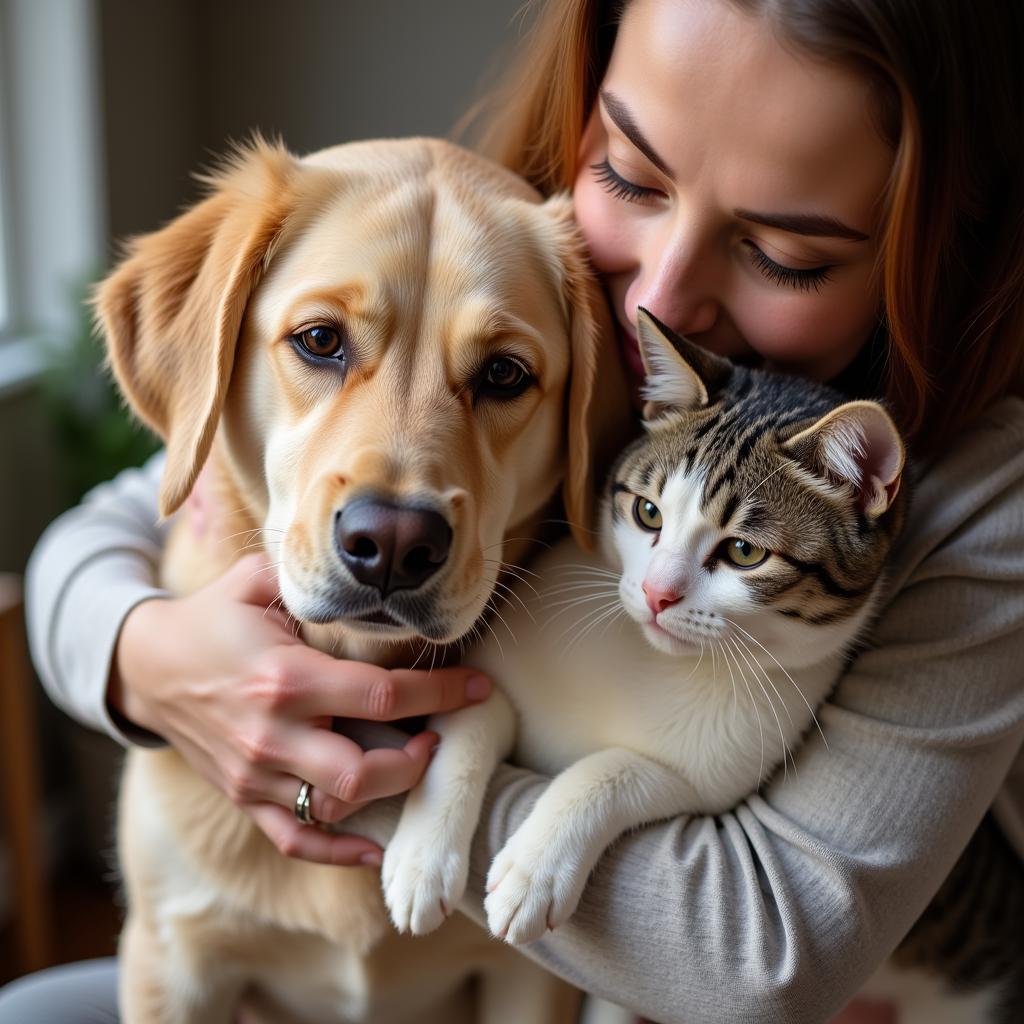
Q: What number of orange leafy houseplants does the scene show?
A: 0